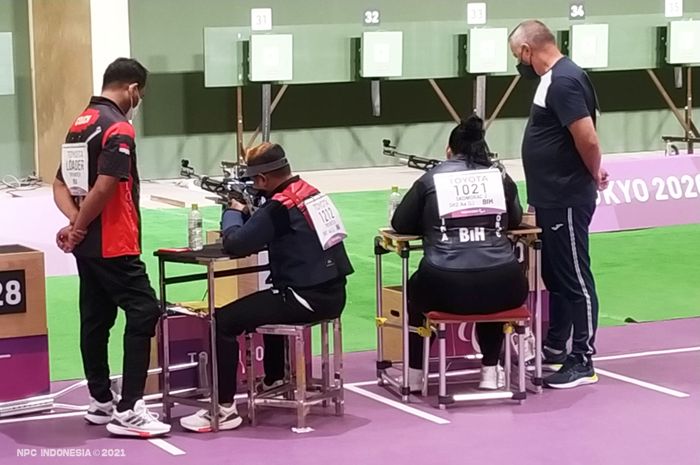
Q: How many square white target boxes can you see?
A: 5